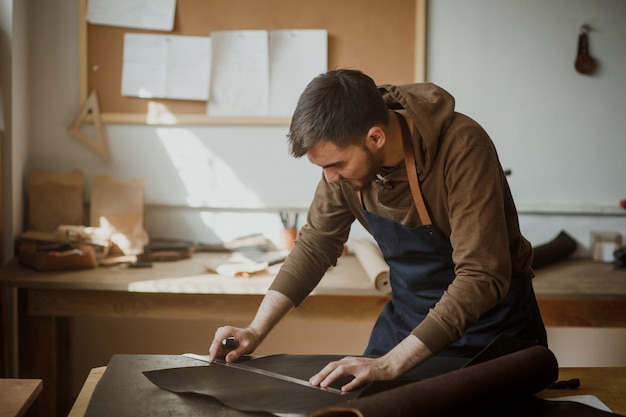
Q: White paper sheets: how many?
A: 4